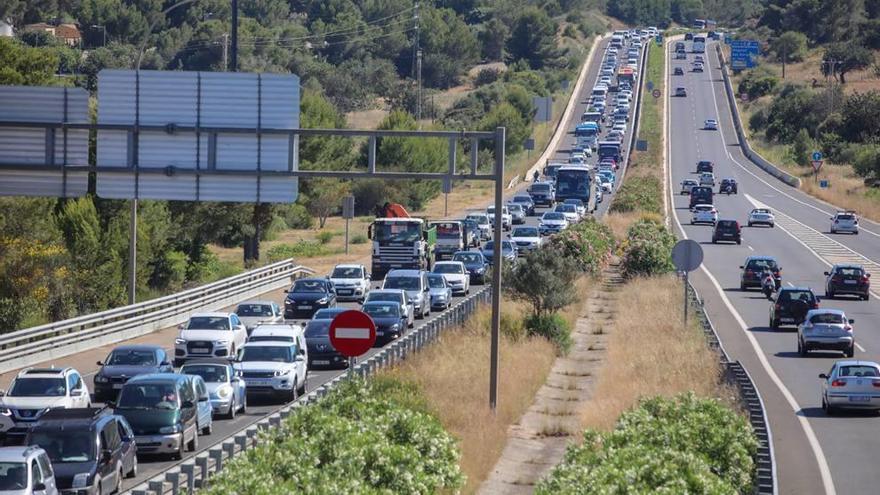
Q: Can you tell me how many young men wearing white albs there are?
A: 0